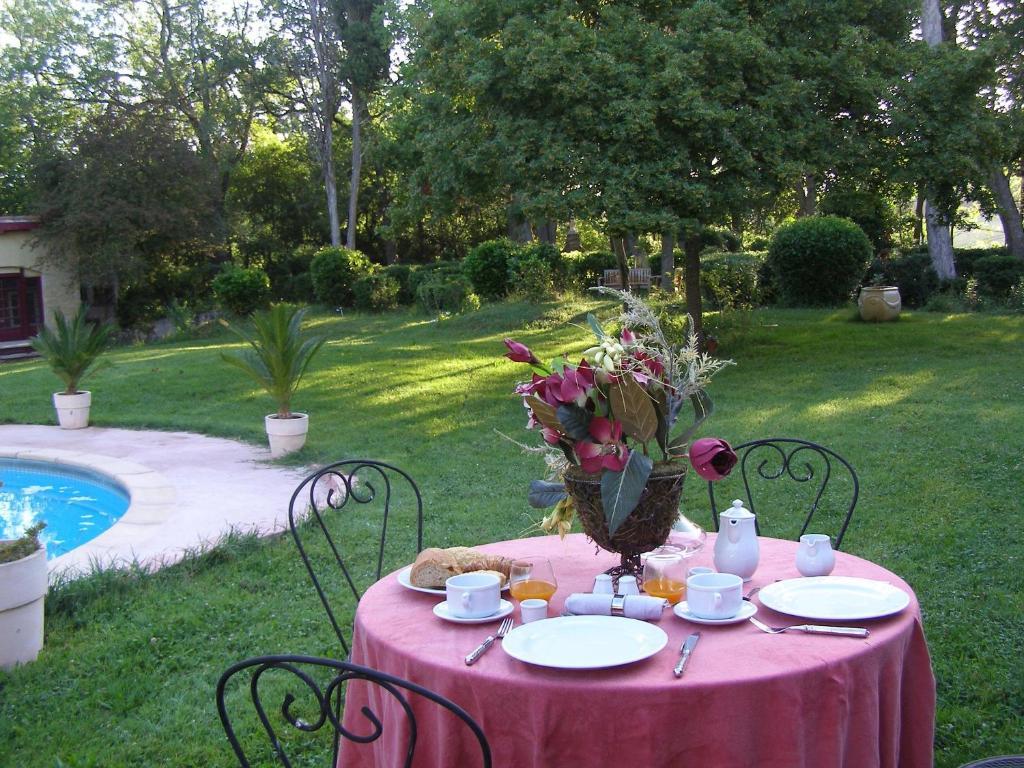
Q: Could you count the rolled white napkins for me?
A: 1